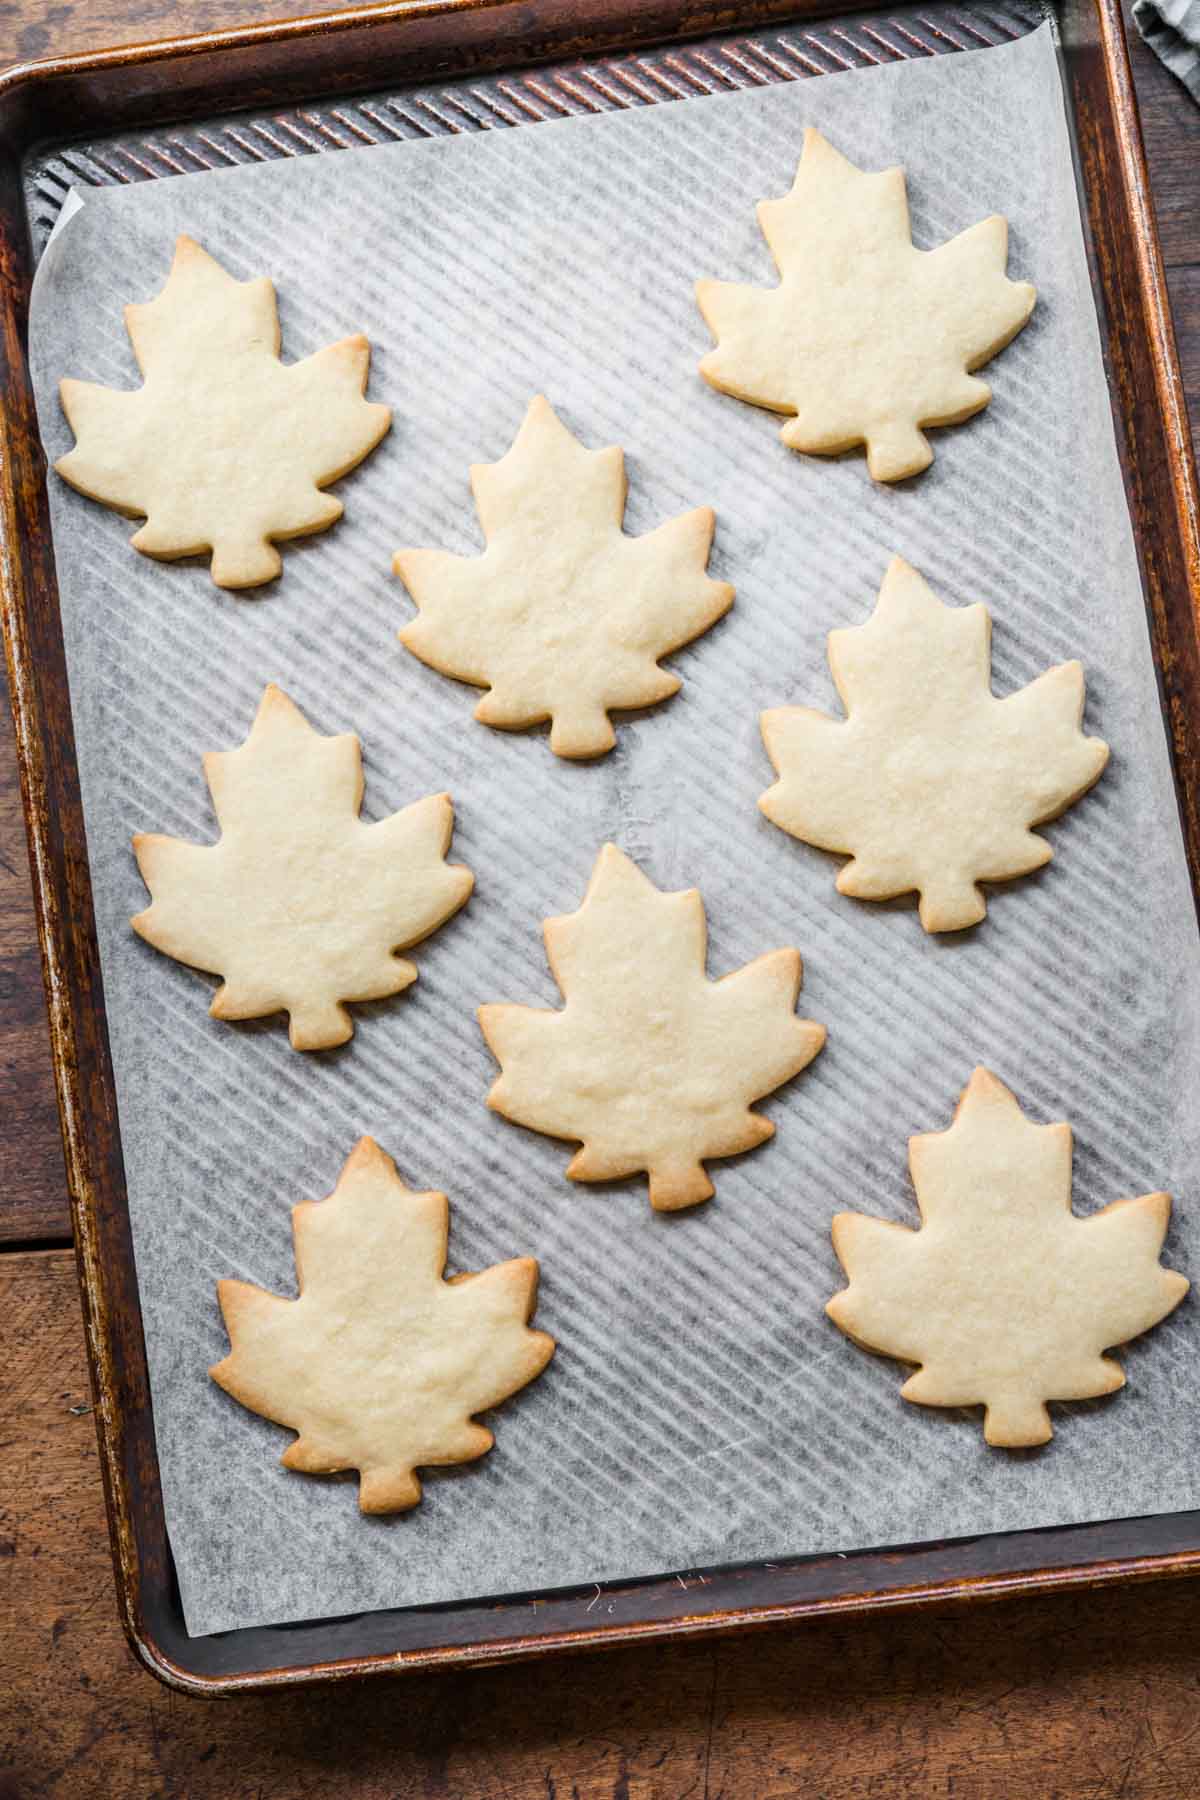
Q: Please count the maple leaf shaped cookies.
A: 8